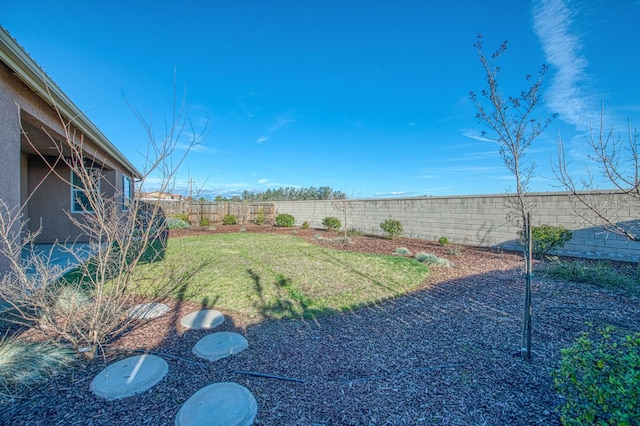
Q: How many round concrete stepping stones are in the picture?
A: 5